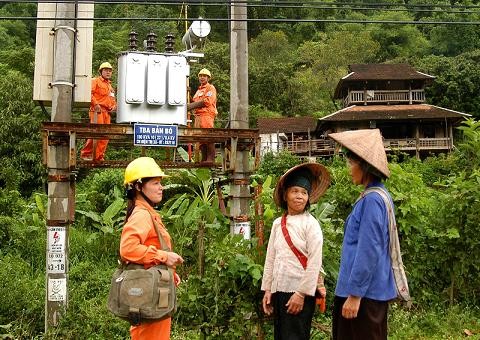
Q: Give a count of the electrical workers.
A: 3